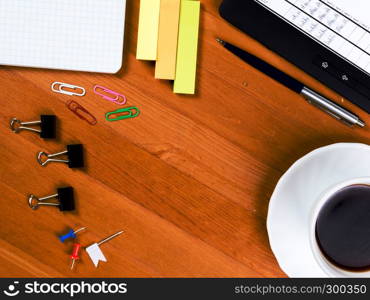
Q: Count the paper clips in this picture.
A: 4